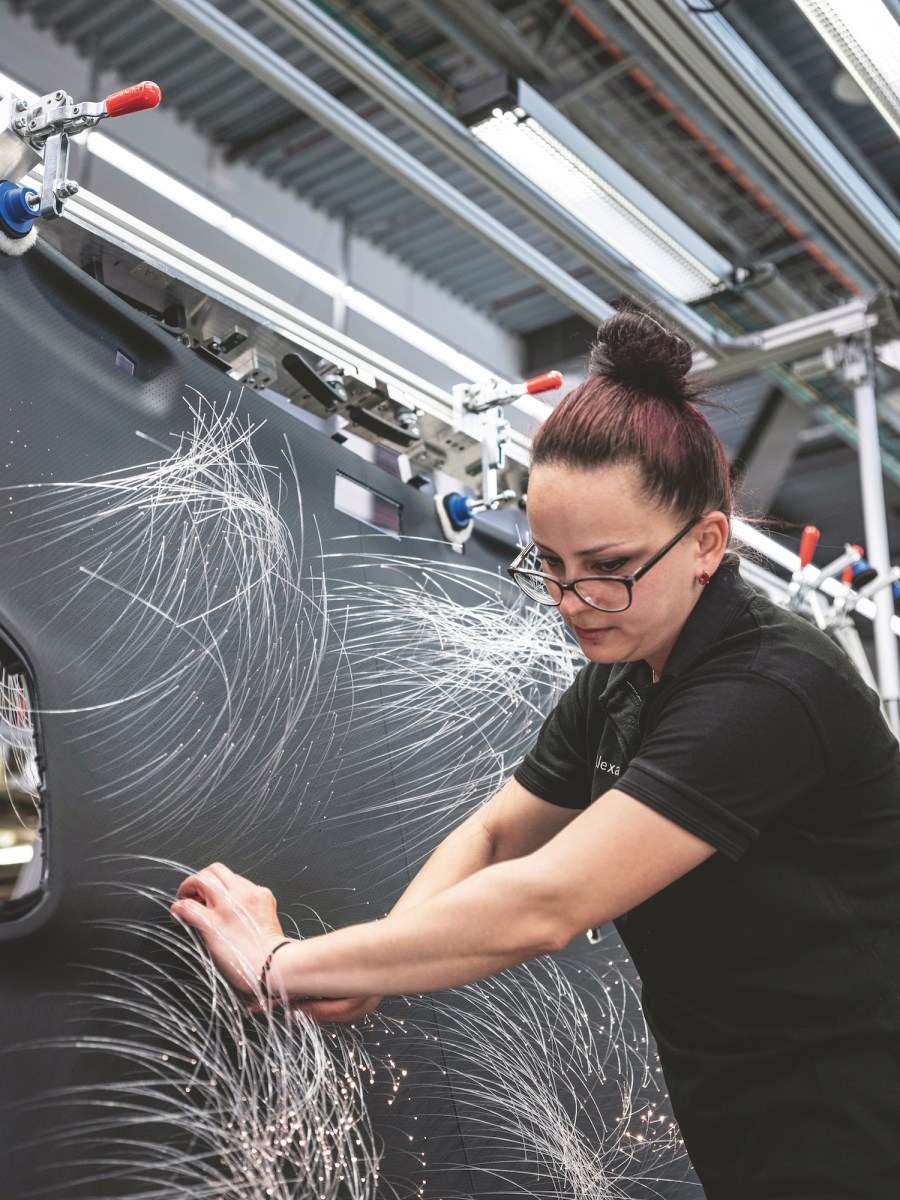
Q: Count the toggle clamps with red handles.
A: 4